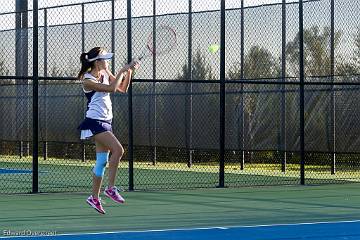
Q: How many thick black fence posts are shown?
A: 4